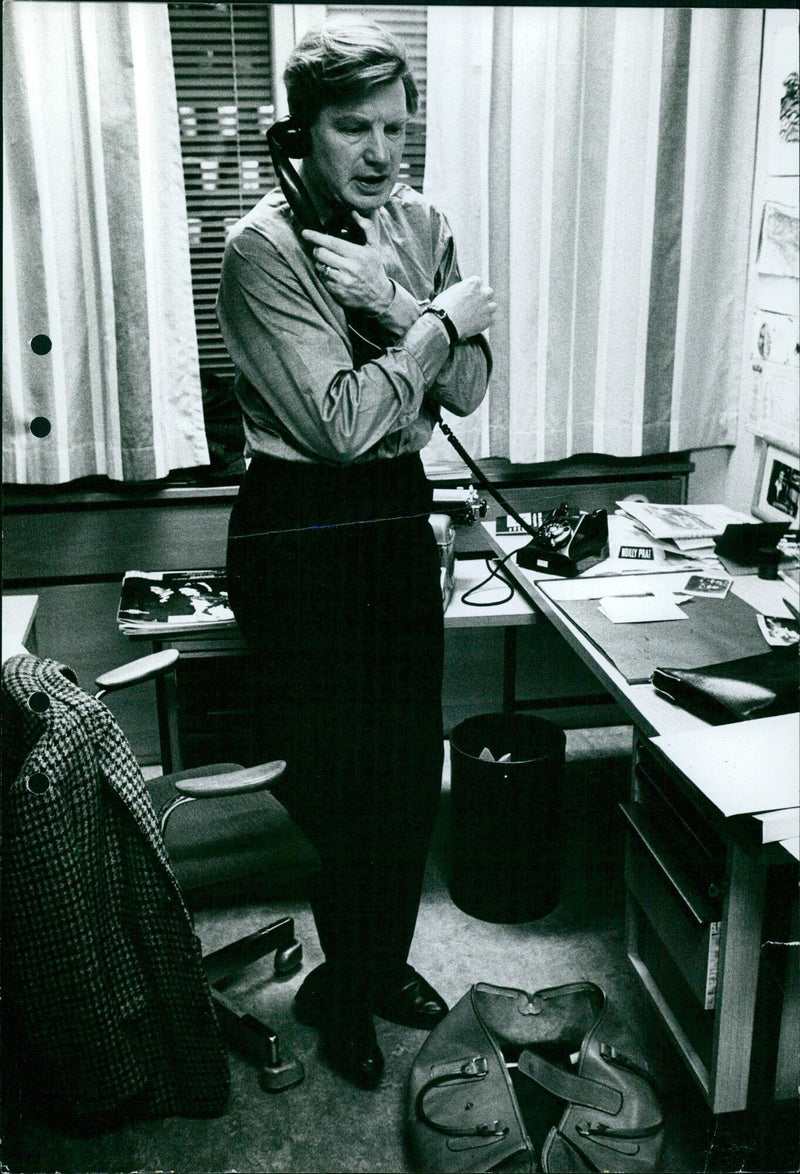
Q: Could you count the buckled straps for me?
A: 4